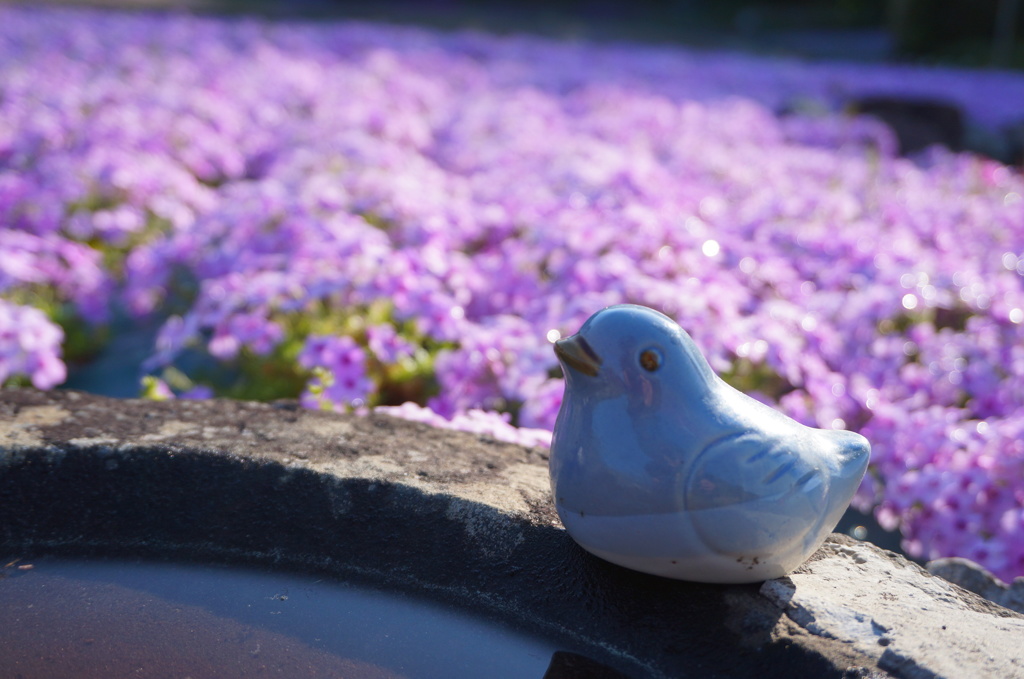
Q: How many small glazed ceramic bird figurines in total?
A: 1